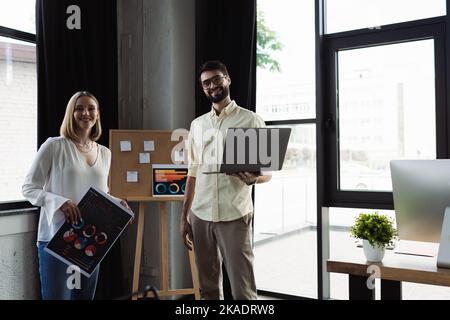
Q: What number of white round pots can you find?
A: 1